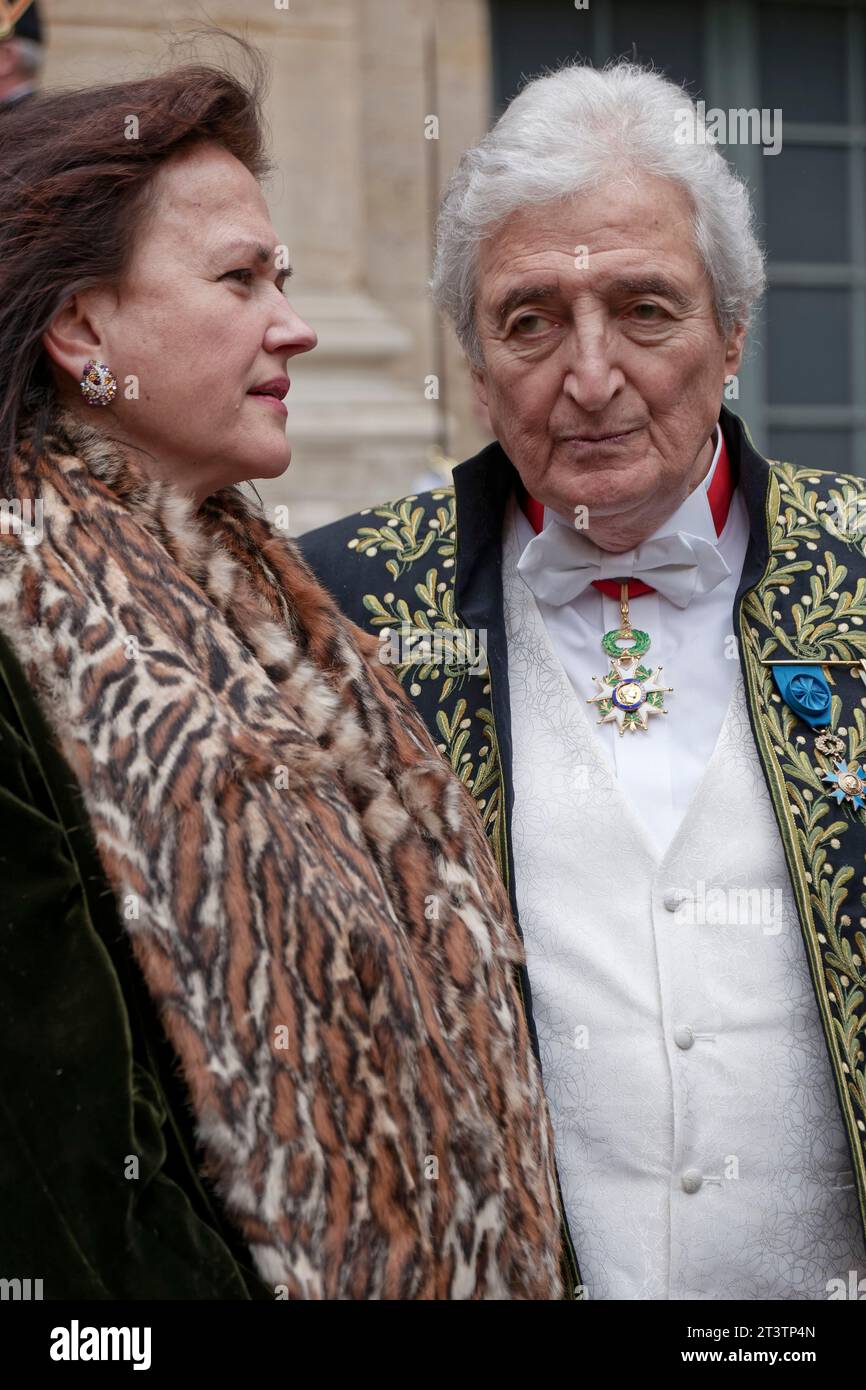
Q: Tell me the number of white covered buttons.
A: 3